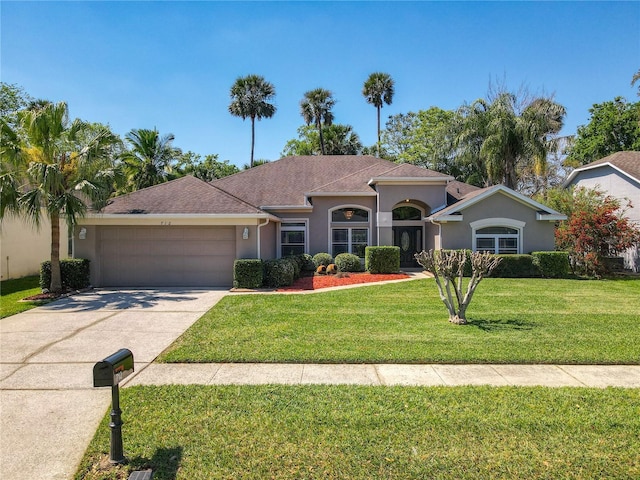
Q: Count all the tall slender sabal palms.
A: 3